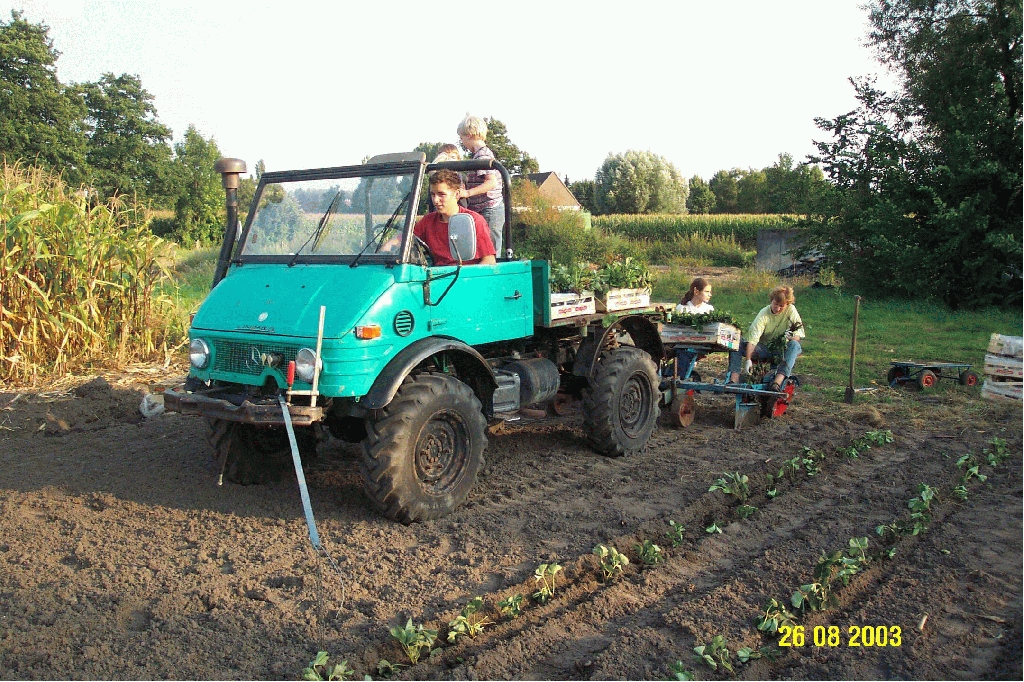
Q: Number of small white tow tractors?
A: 0